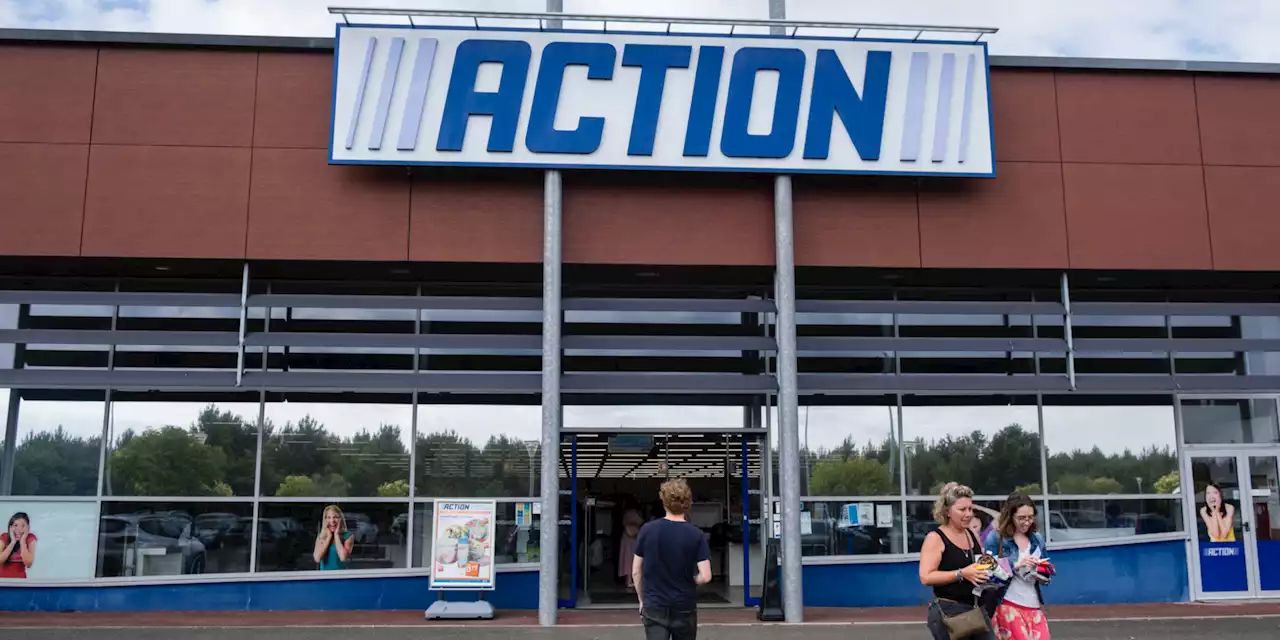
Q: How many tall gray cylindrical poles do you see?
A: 2